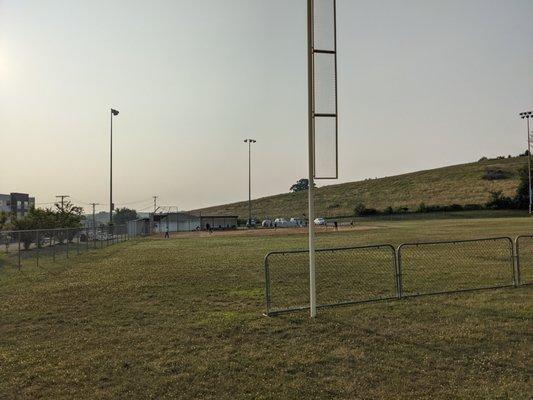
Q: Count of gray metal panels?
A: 3